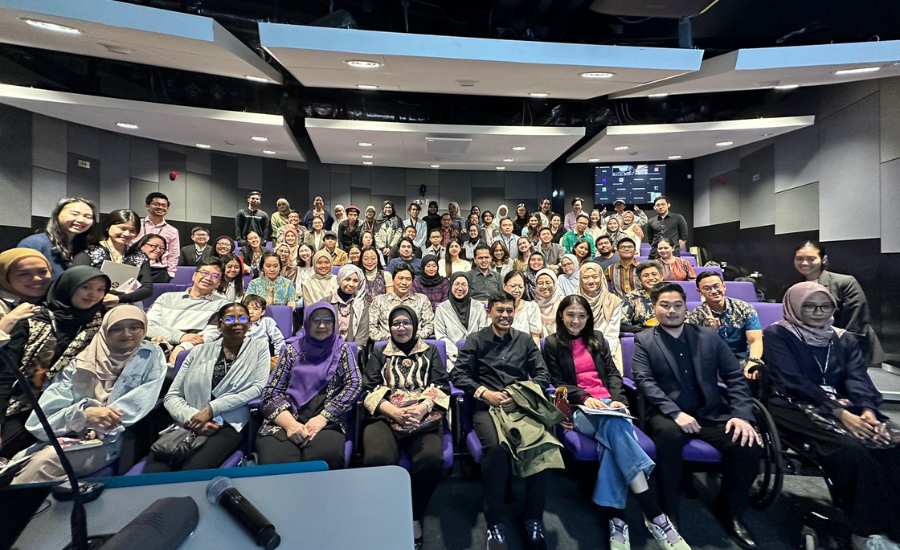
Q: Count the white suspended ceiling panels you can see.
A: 6